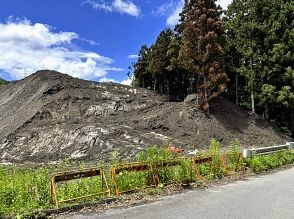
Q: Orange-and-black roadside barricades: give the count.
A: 5